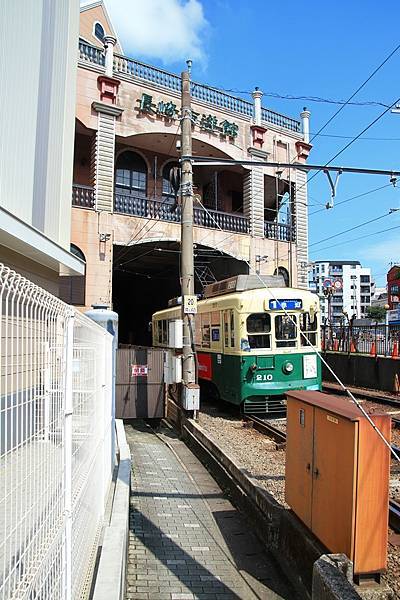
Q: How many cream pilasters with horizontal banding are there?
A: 3